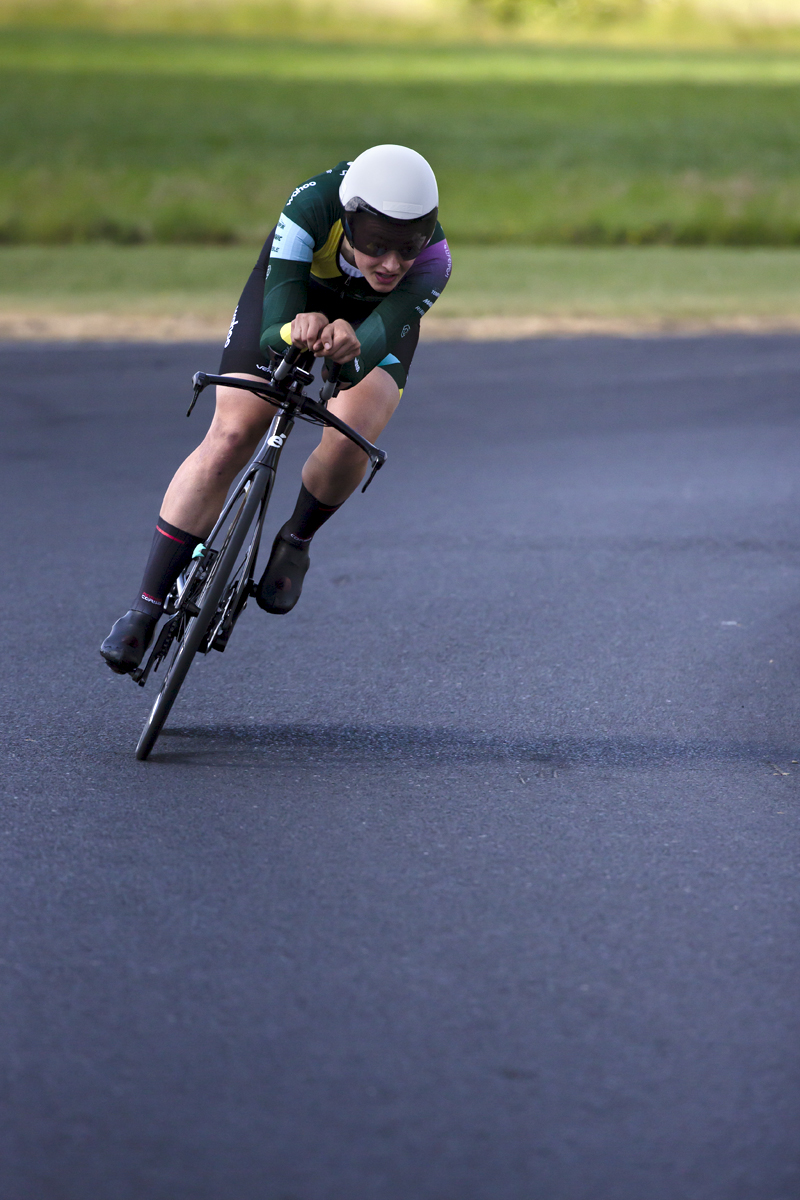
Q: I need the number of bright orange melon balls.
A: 0